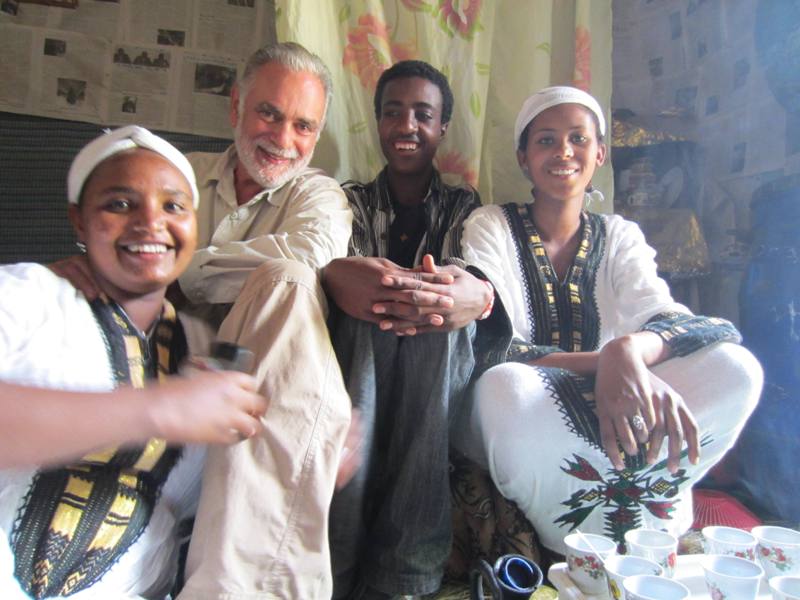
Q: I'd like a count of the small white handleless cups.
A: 8